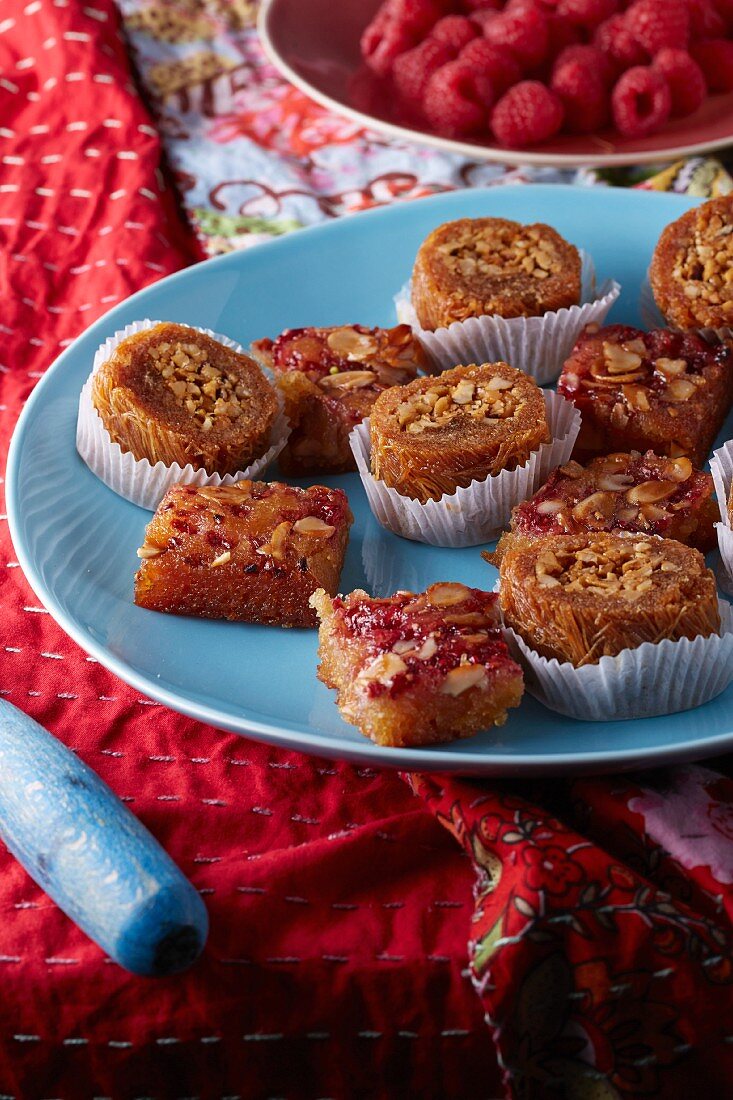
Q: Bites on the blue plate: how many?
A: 11